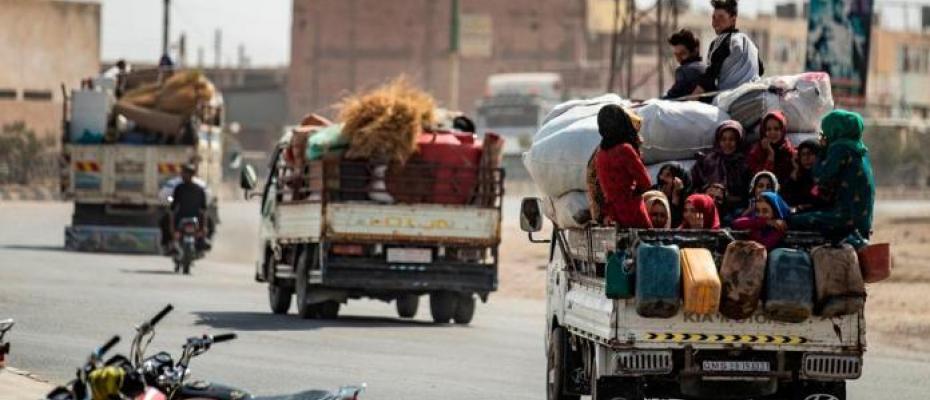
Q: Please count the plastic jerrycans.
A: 6